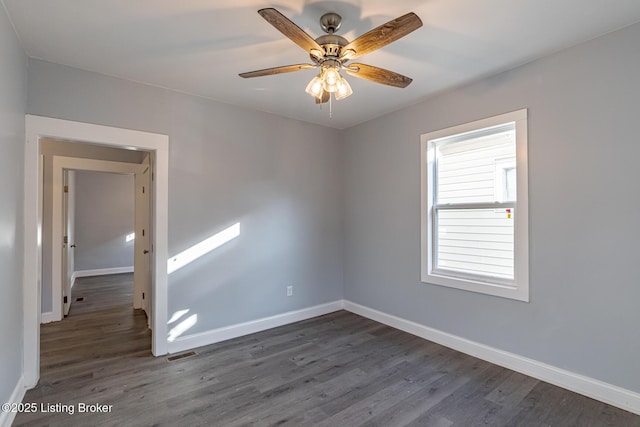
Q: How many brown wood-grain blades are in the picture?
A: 5